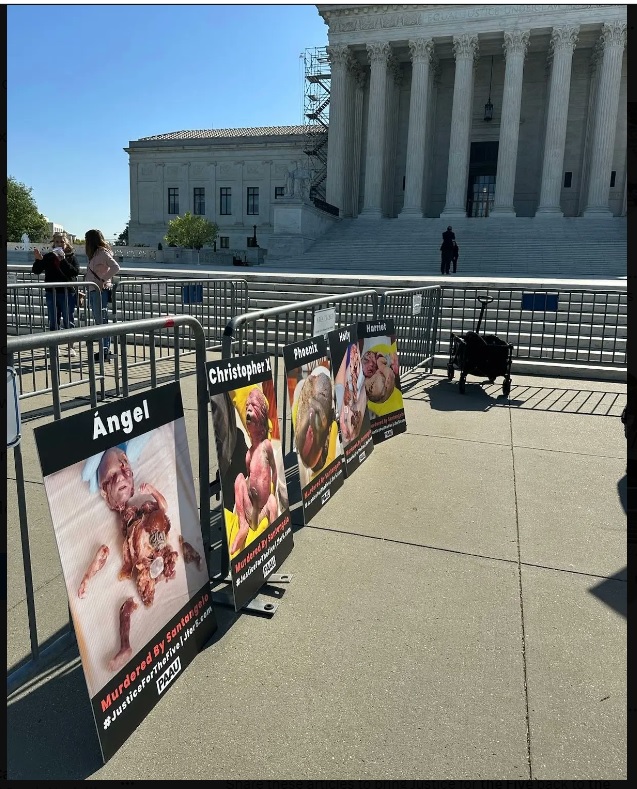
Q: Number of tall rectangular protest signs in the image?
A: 5